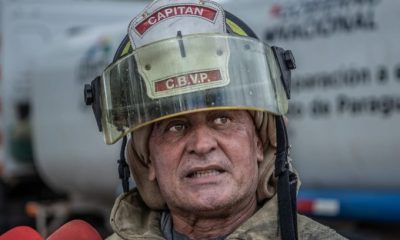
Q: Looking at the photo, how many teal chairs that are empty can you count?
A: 0